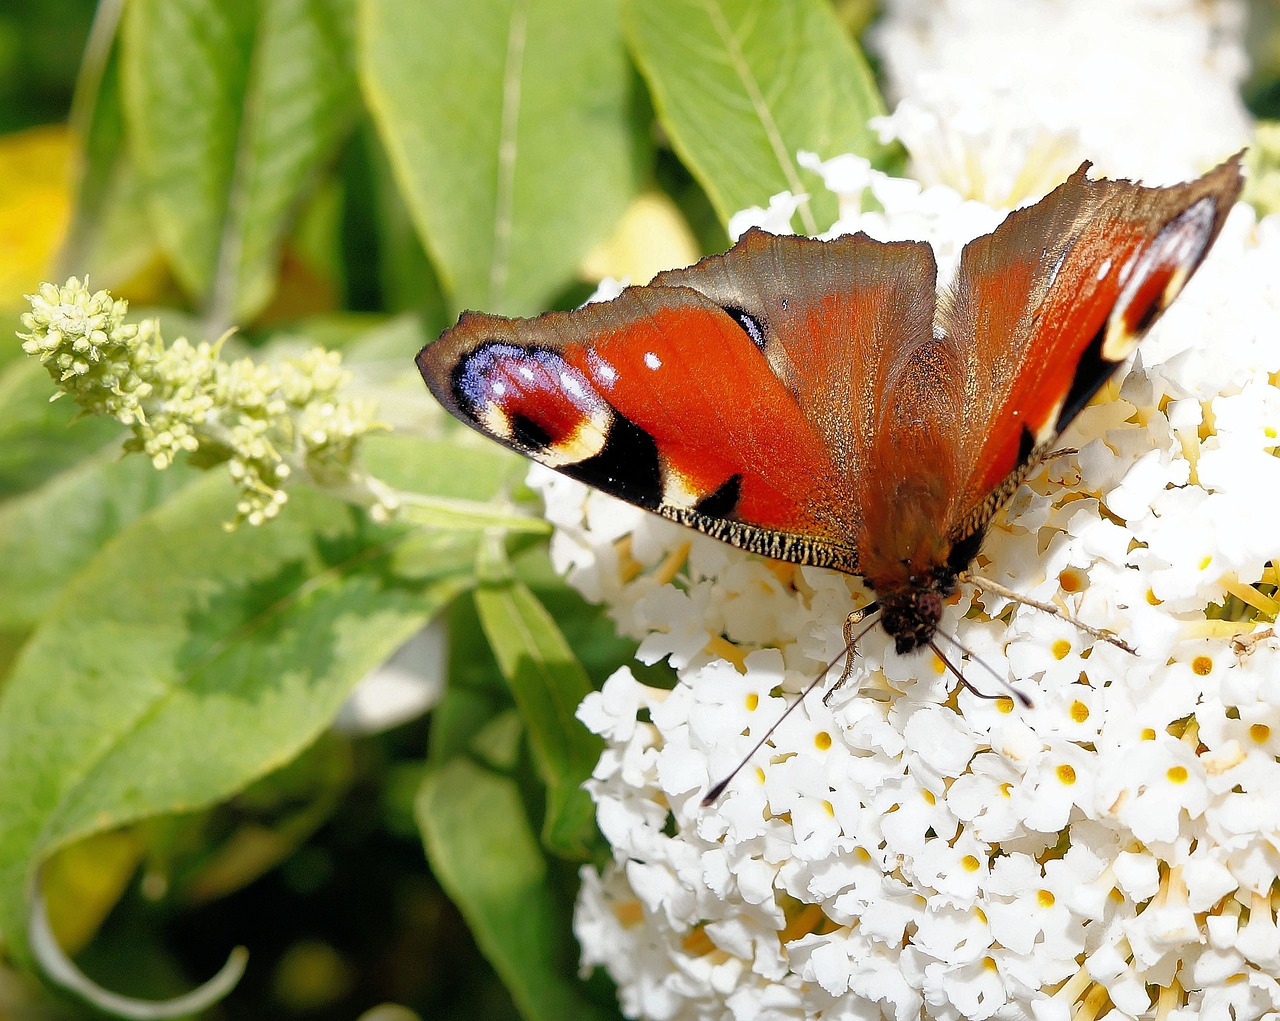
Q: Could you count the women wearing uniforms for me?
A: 0